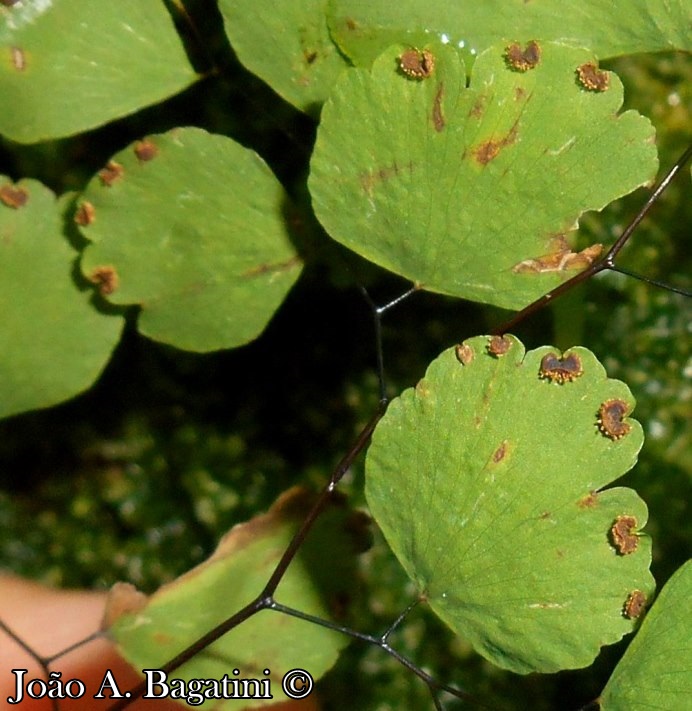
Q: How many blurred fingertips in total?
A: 1